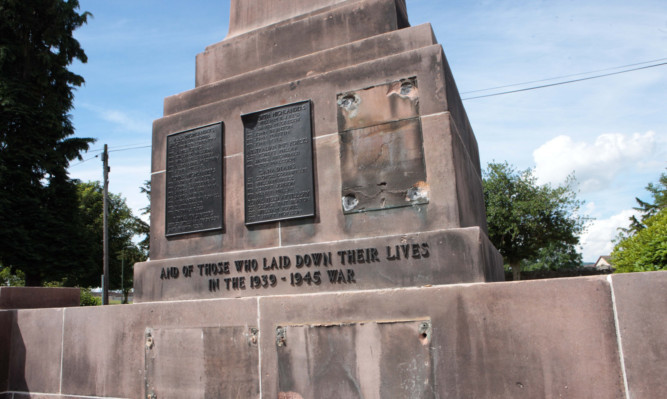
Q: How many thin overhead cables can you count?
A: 2